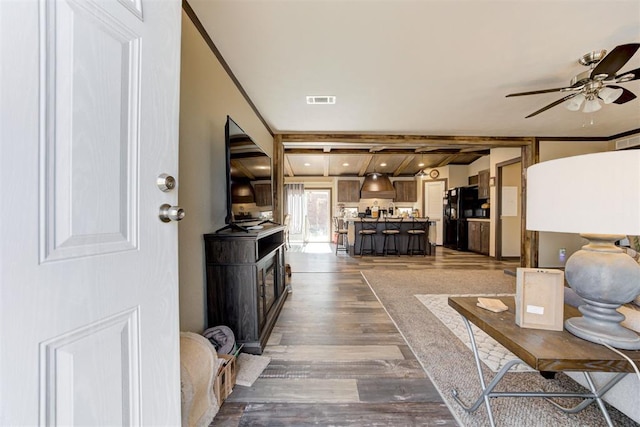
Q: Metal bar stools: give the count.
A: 4